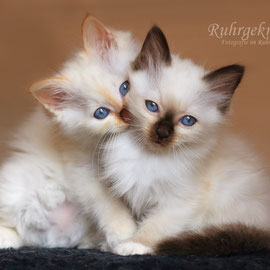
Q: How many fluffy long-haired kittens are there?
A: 2